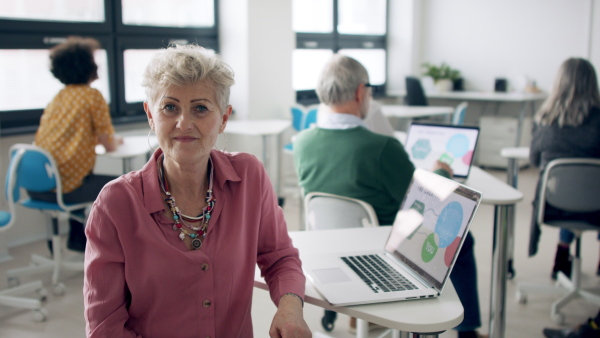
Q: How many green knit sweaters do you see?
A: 1